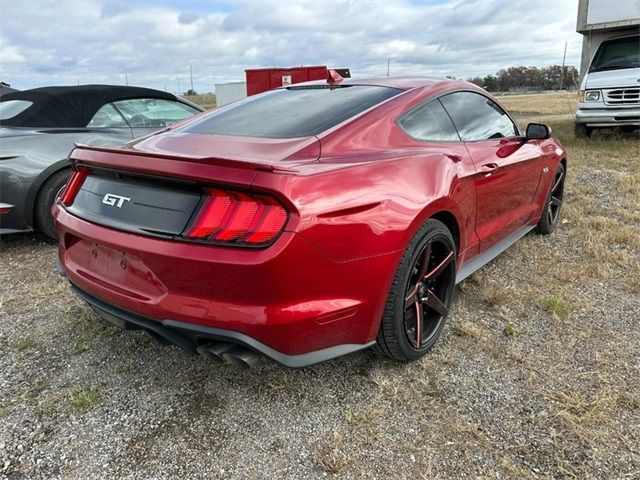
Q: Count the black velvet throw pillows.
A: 0